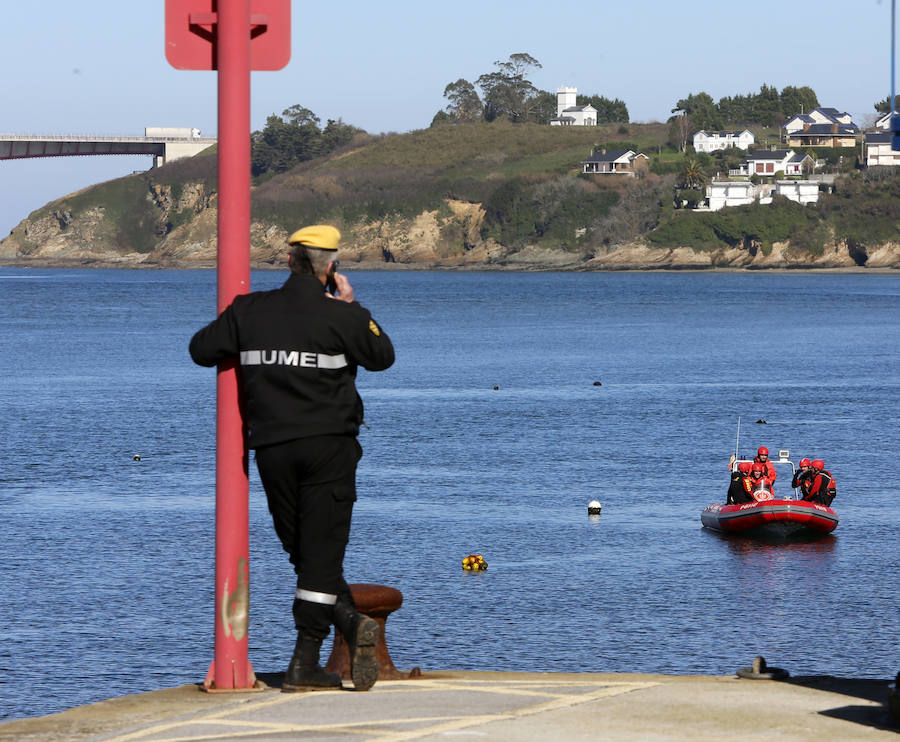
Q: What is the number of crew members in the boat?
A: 5